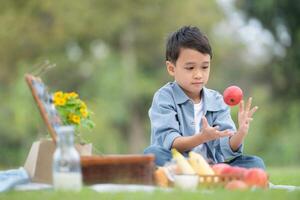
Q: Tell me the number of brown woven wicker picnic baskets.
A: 1